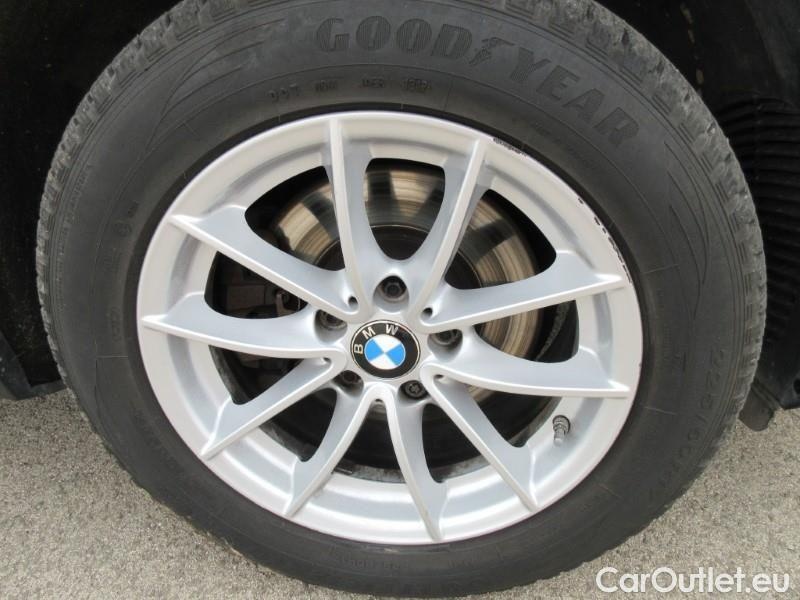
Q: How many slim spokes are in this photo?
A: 10